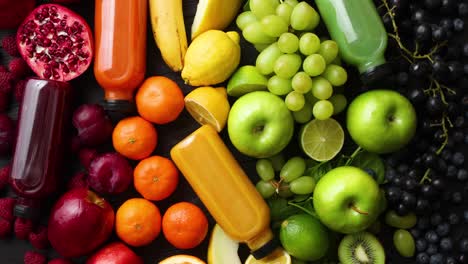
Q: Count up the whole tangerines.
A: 5